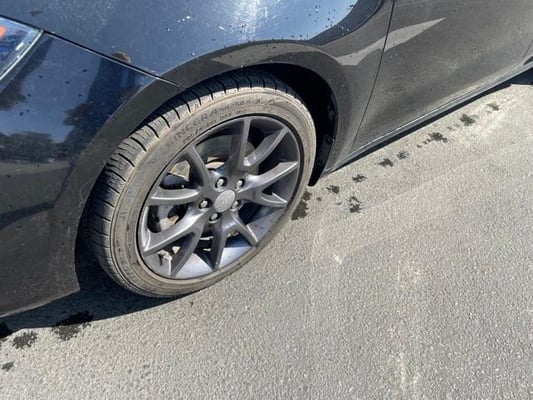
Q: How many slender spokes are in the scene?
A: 10